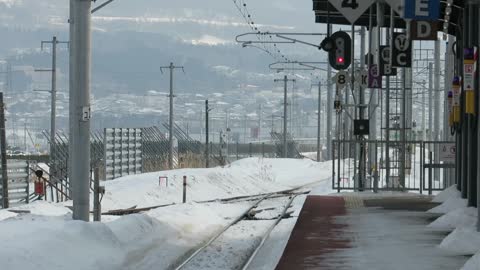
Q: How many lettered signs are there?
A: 5